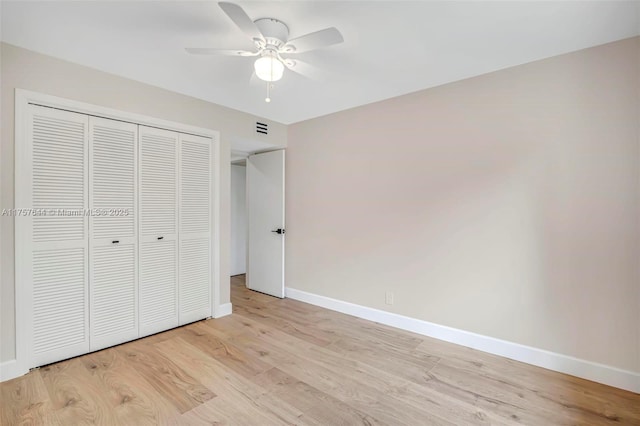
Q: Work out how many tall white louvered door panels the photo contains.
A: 4